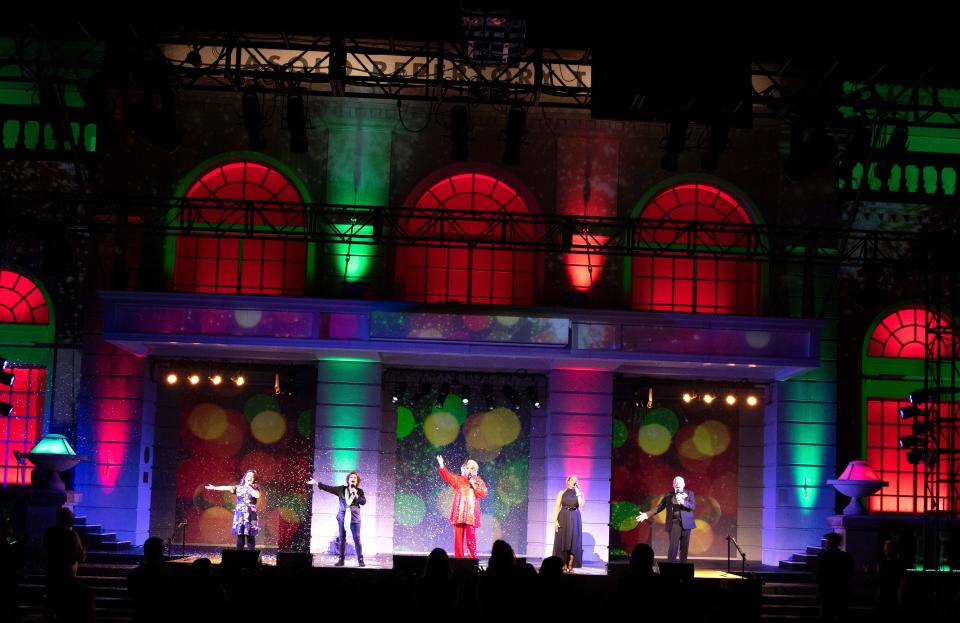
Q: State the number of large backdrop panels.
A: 3